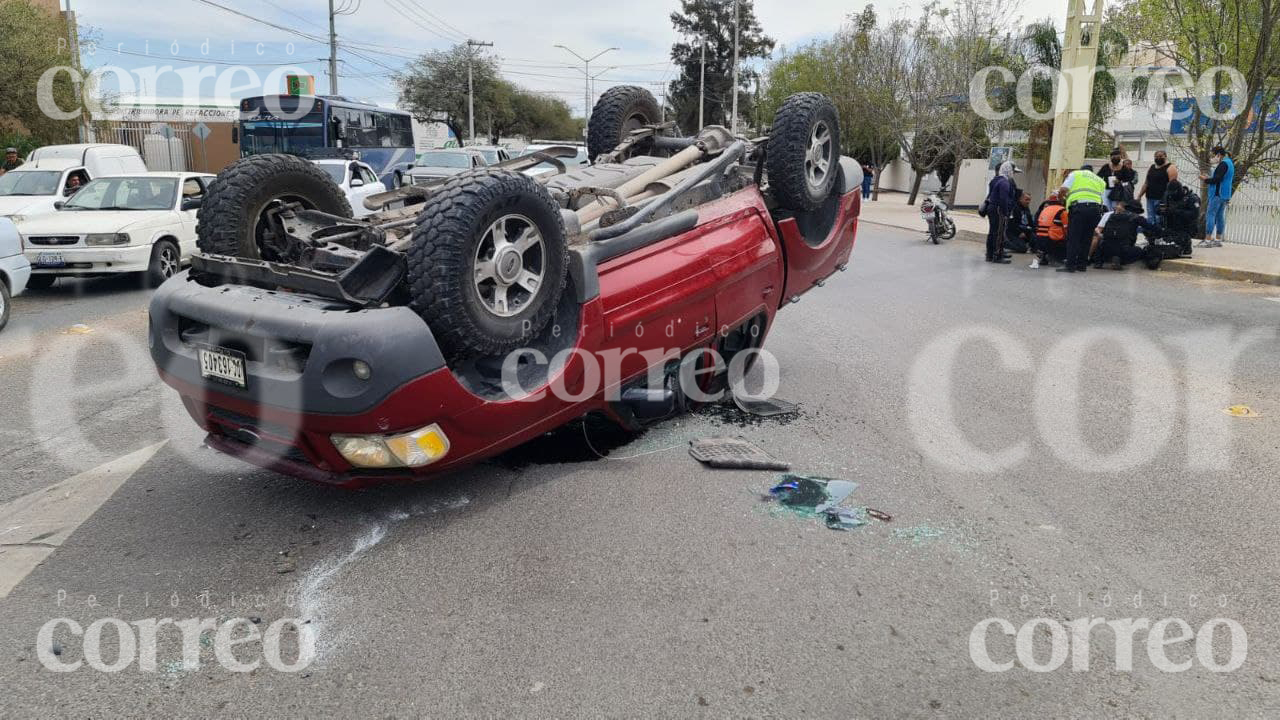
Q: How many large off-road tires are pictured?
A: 4